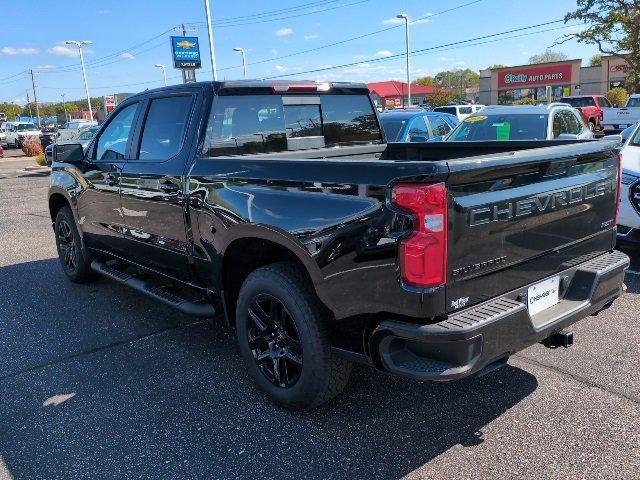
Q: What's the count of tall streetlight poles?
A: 5